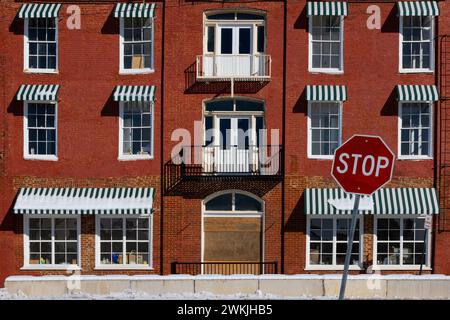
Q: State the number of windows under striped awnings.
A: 12